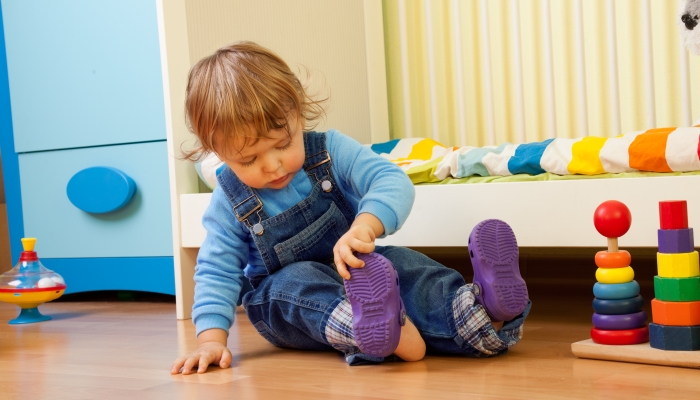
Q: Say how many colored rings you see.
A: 6